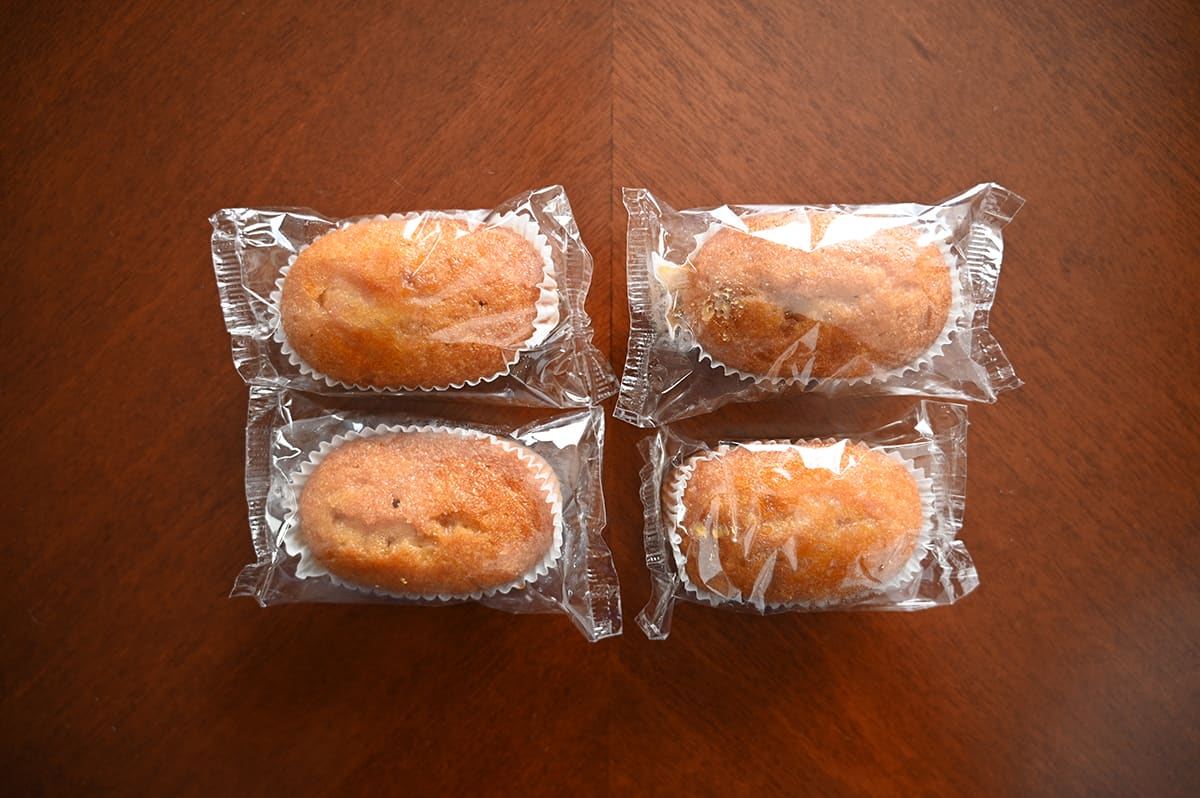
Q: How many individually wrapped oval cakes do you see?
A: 4